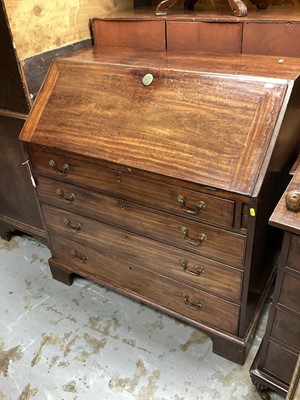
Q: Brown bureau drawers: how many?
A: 4